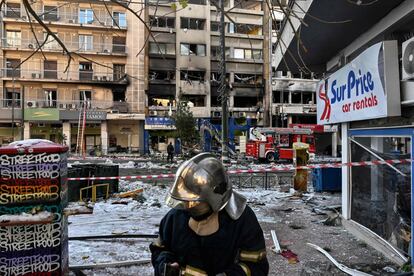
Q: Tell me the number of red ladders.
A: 1